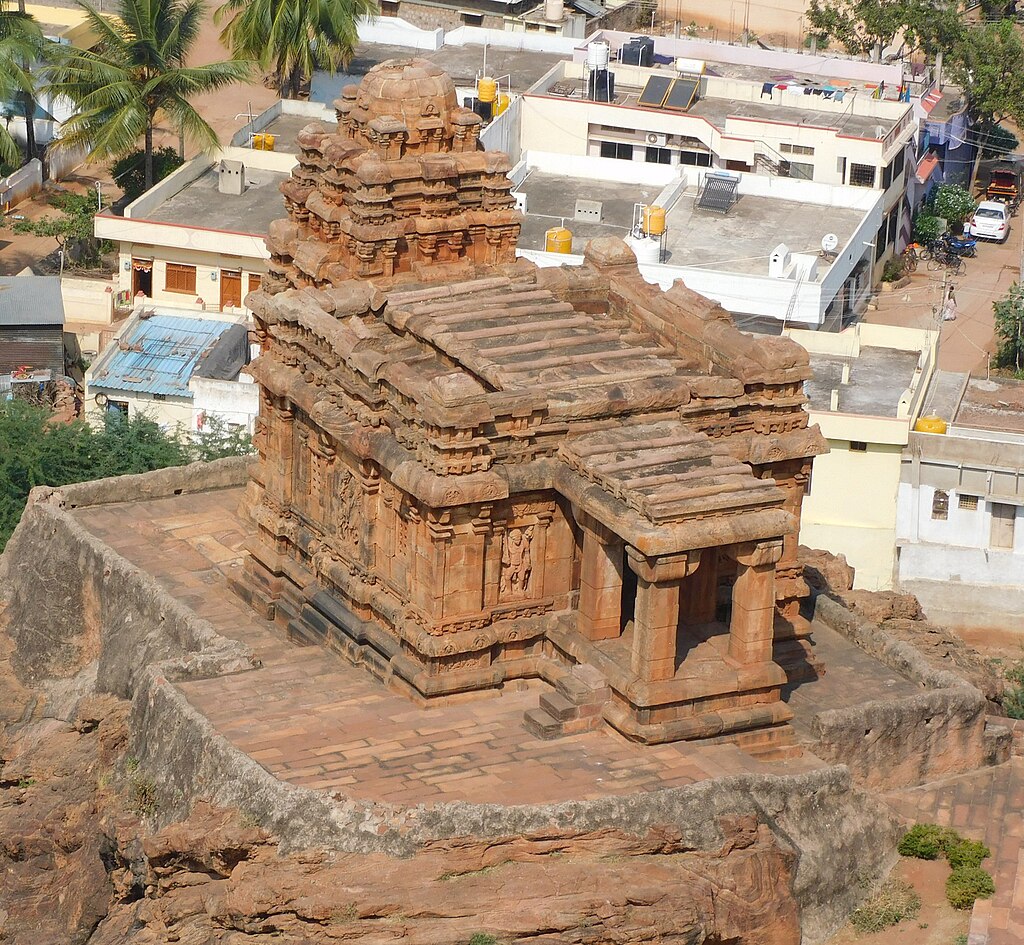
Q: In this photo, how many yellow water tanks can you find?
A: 6